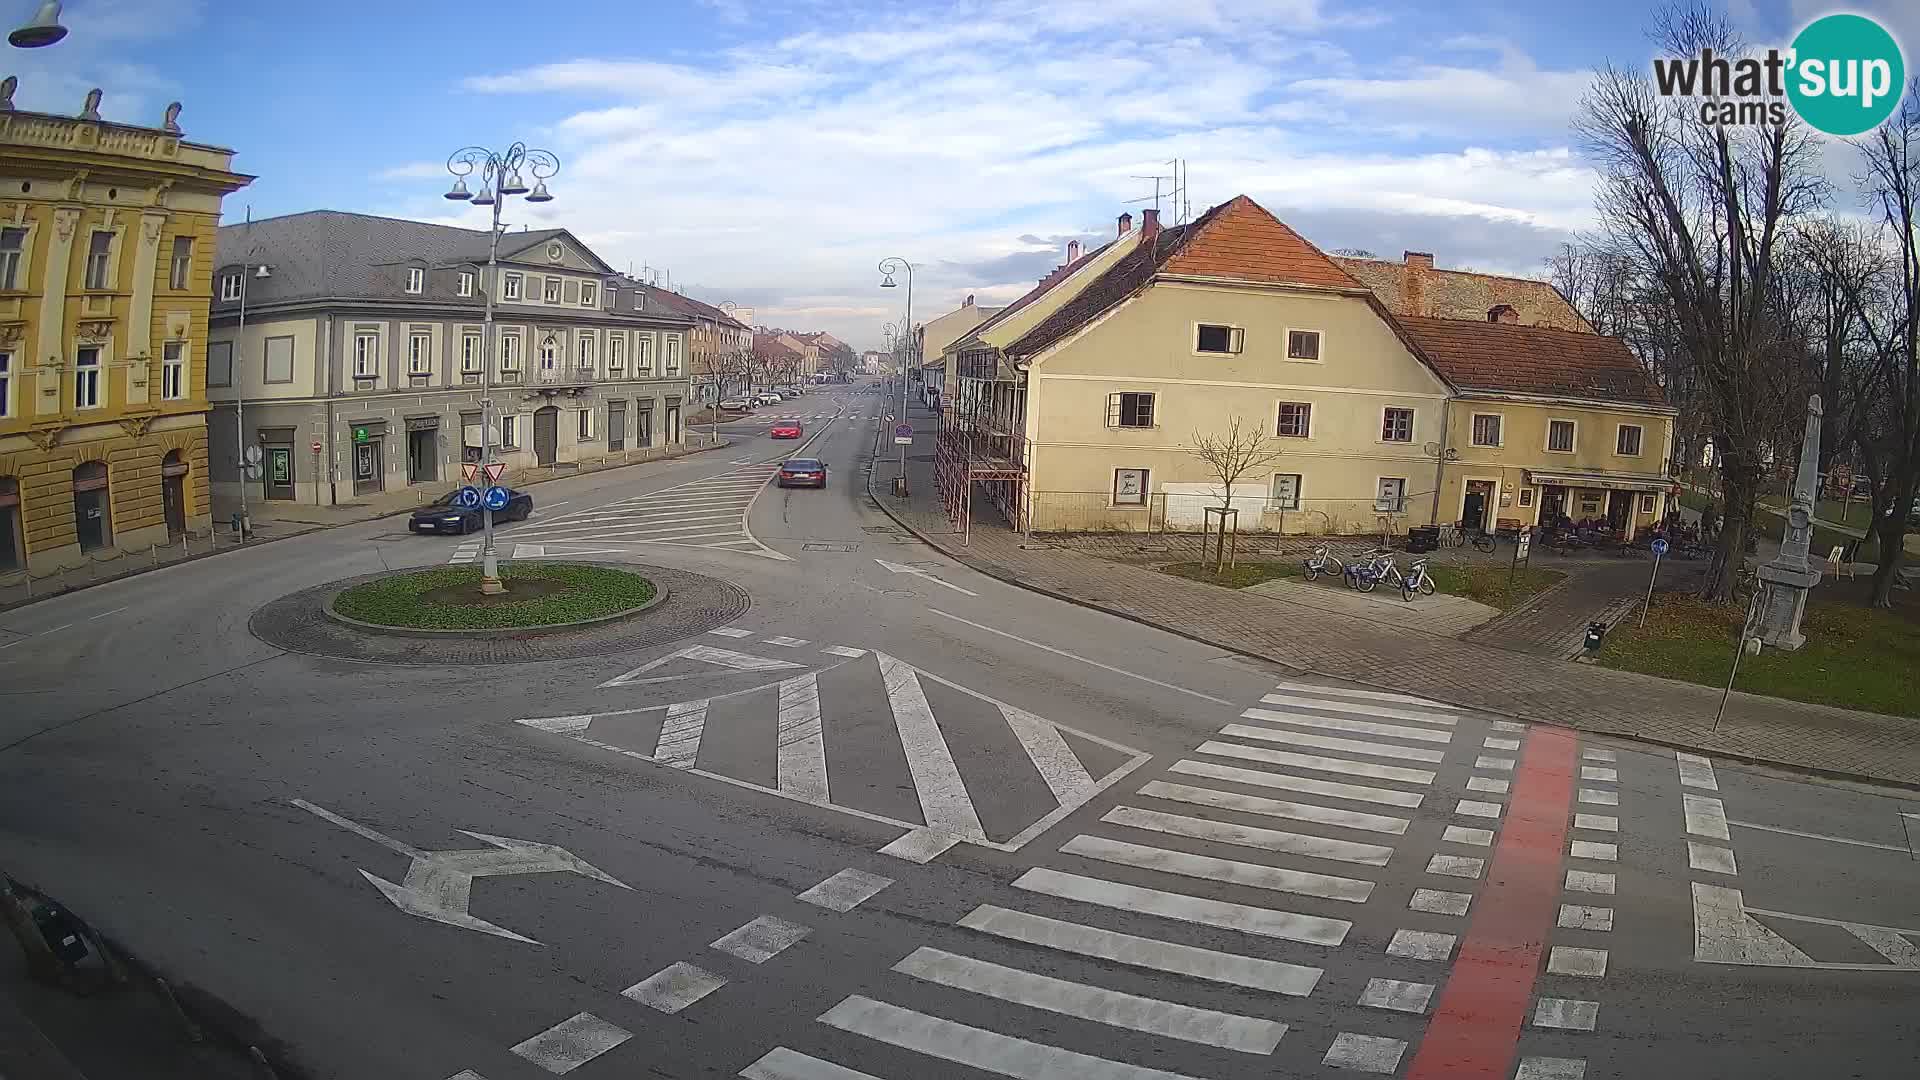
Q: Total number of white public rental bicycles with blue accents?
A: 4